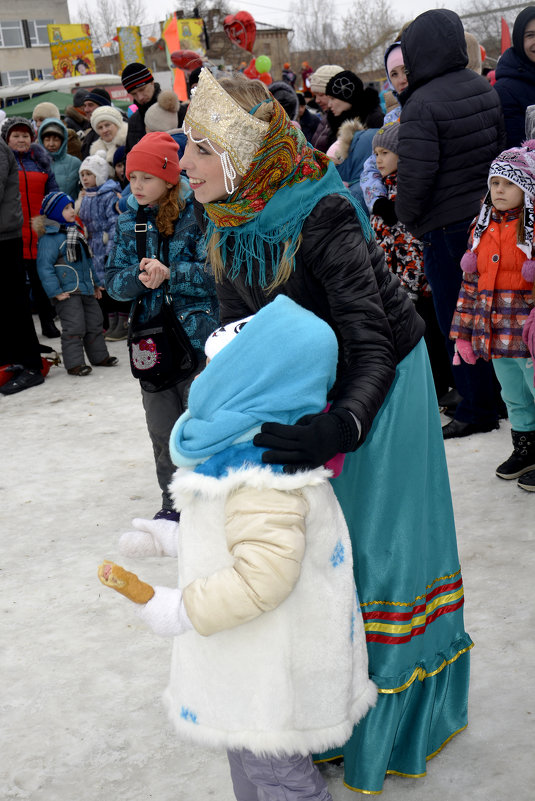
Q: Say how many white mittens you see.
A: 2